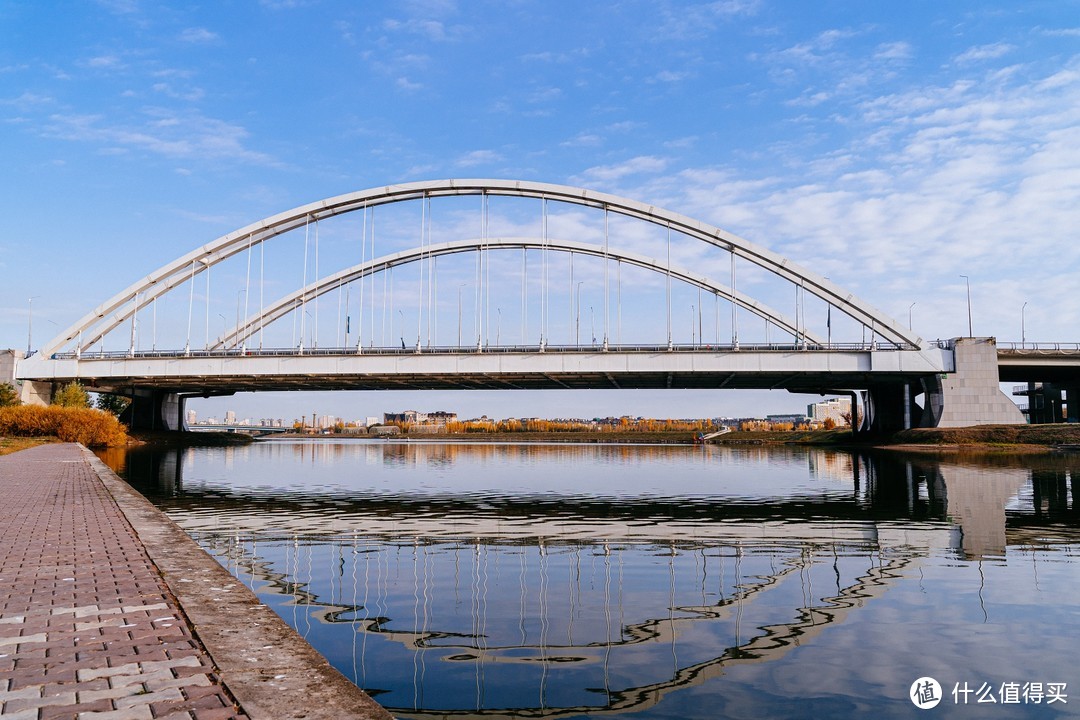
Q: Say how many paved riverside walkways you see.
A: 1